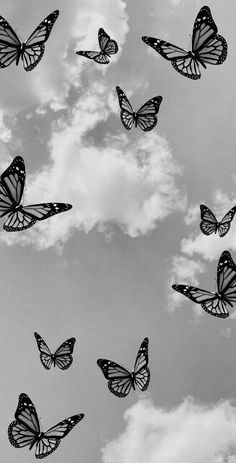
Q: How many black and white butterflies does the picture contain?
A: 10